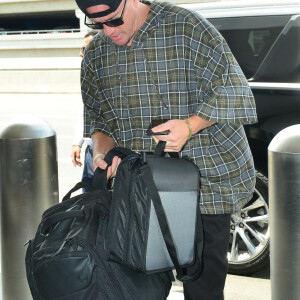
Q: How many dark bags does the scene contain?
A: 2